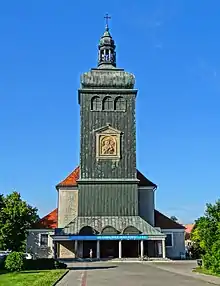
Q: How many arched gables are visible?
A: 3